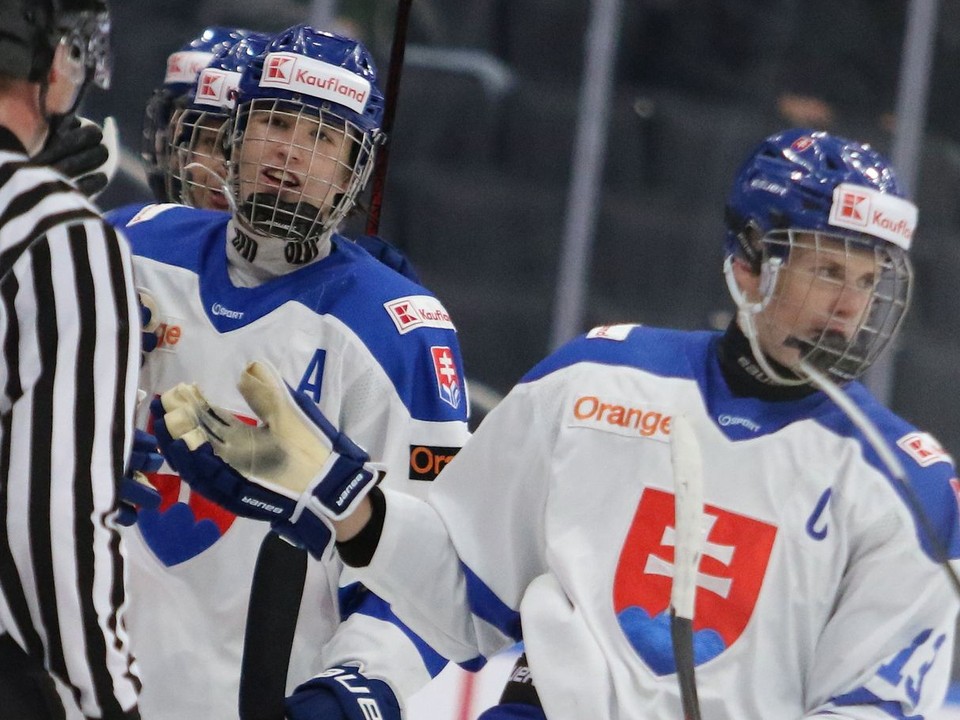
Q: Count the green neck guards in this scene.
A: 0